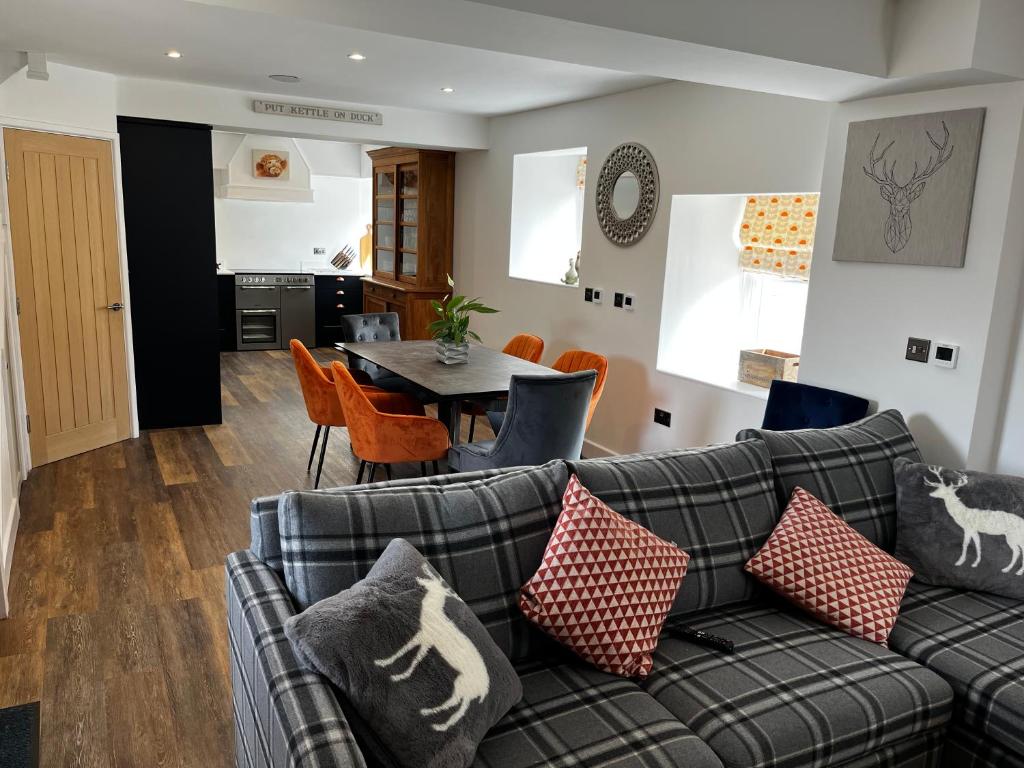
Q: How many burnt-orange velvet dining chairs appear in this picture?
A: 4